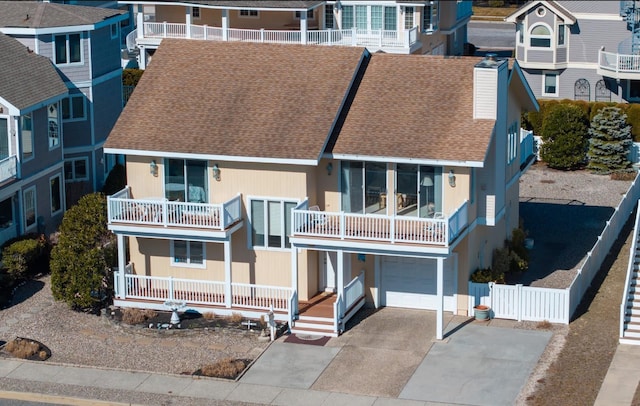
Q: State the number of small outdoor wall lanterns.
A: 4